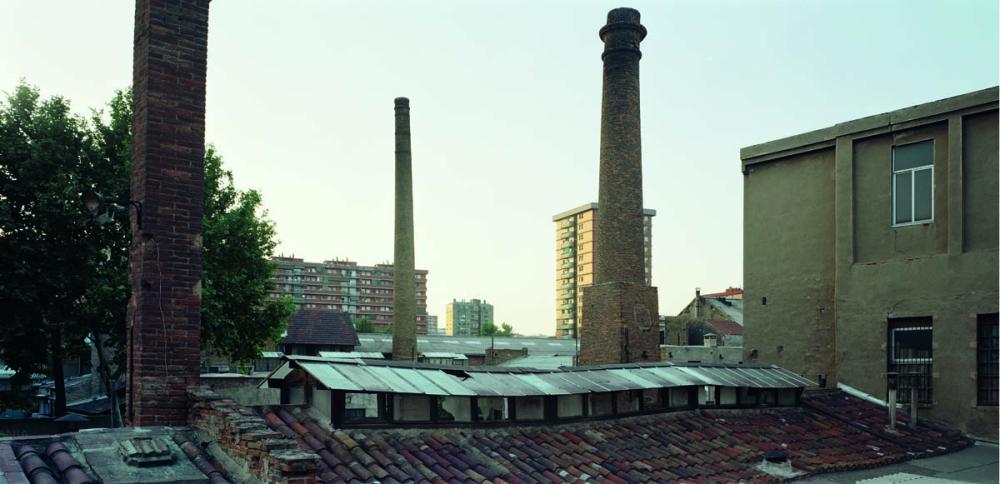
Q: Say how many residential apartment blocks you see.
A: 3